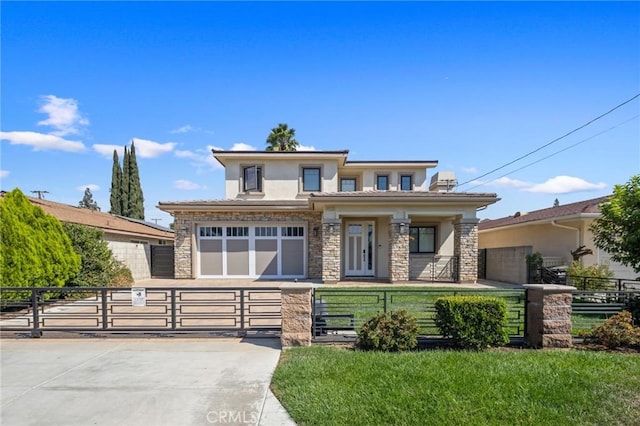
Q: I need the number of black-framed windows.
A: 6